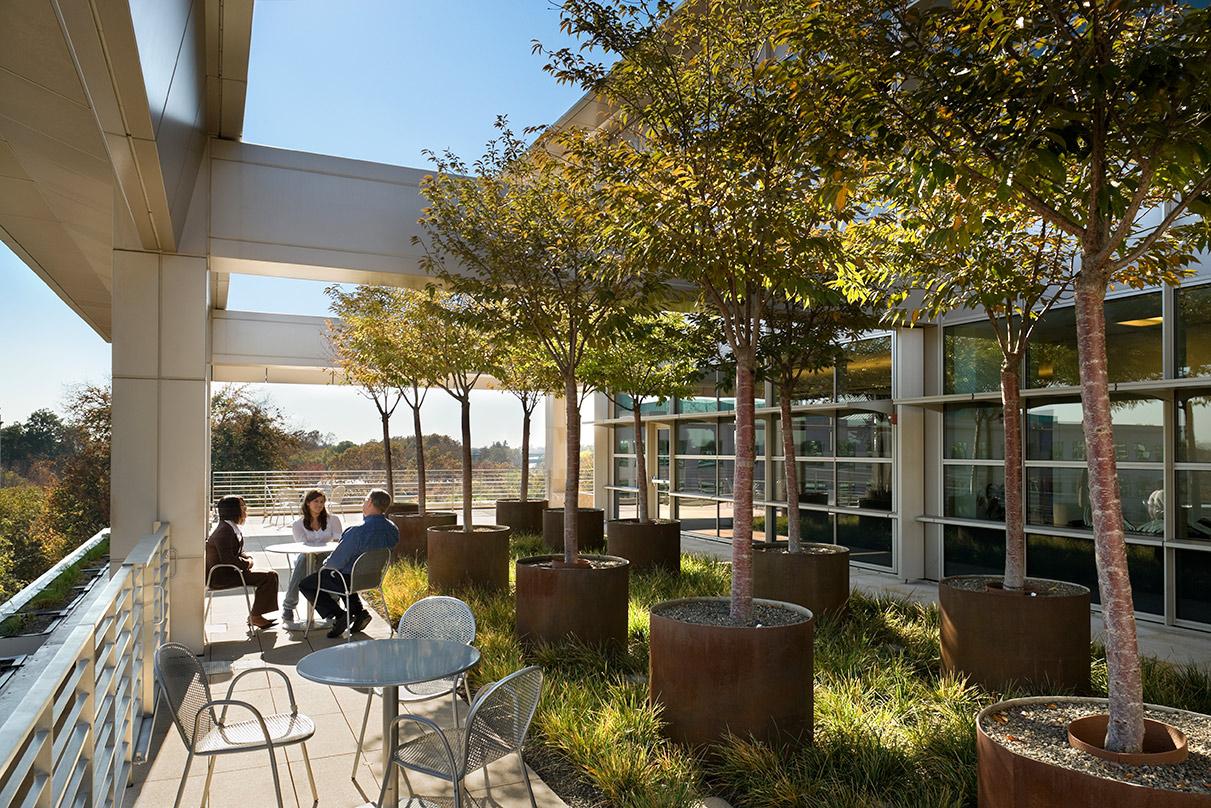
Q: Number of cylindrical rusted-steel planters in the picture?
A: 11